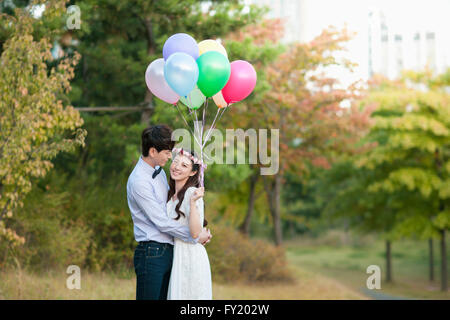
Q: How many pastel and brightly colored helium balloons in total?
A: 8